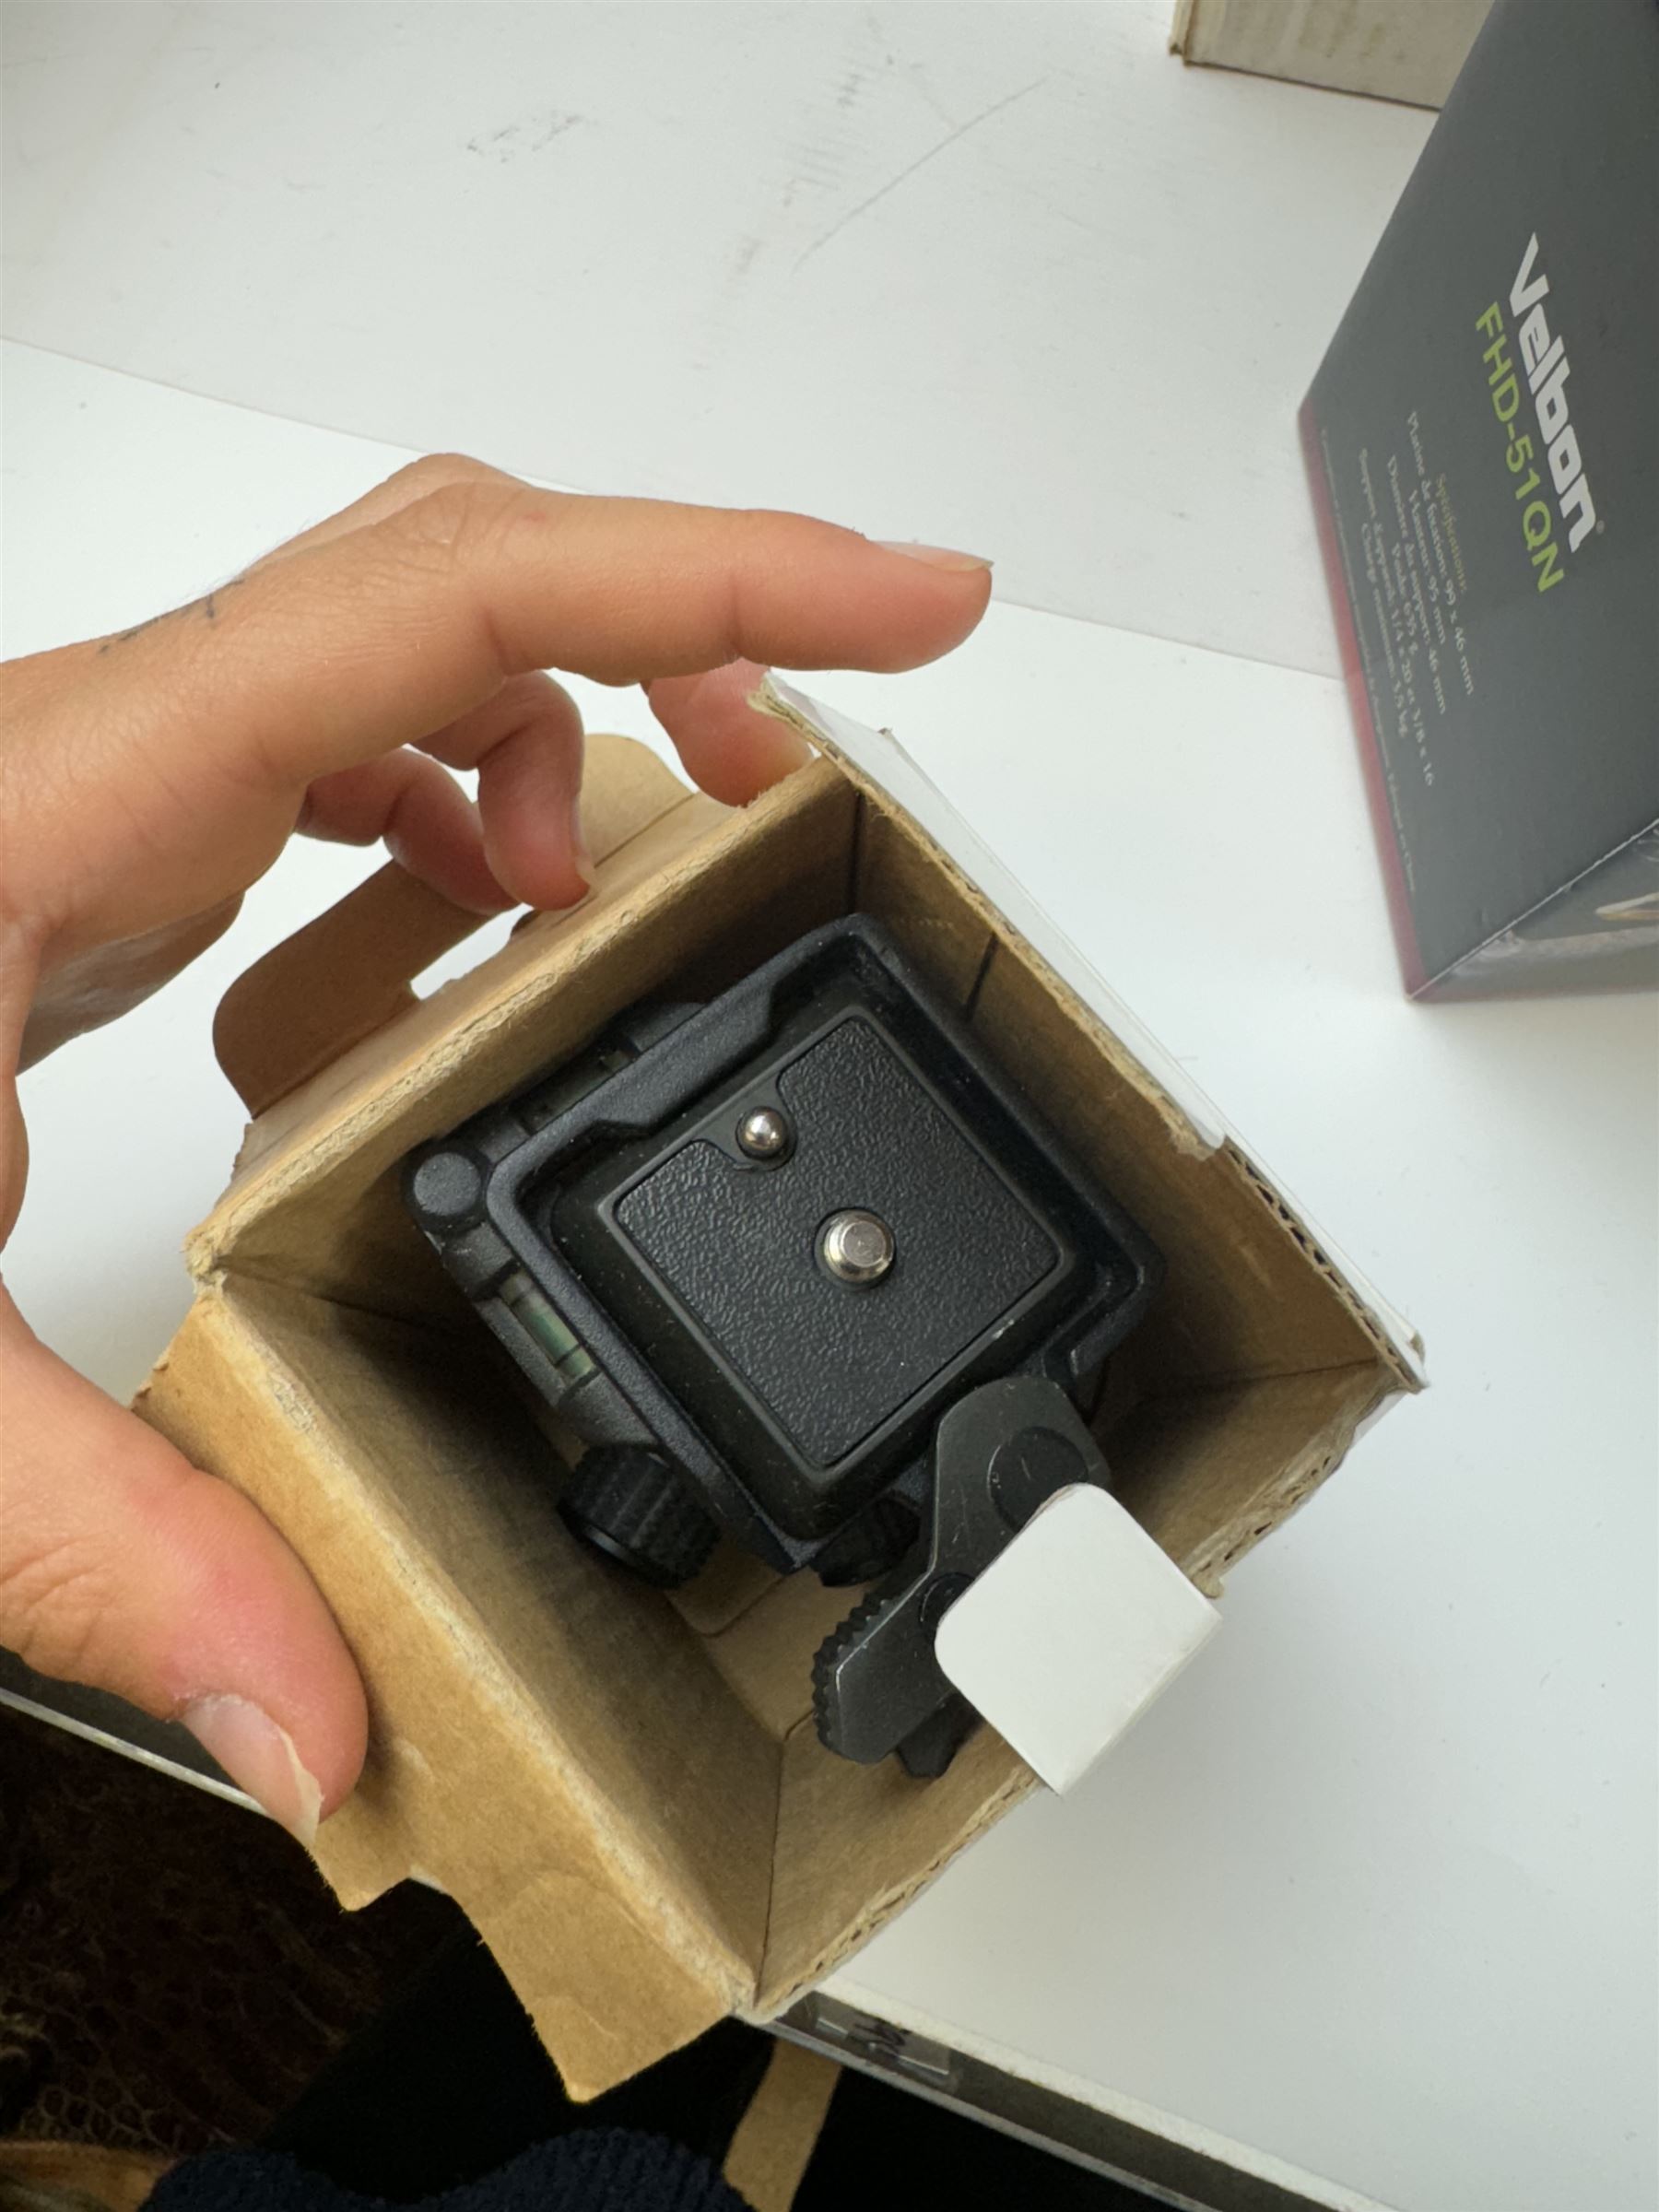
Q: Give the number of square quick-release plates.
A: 1